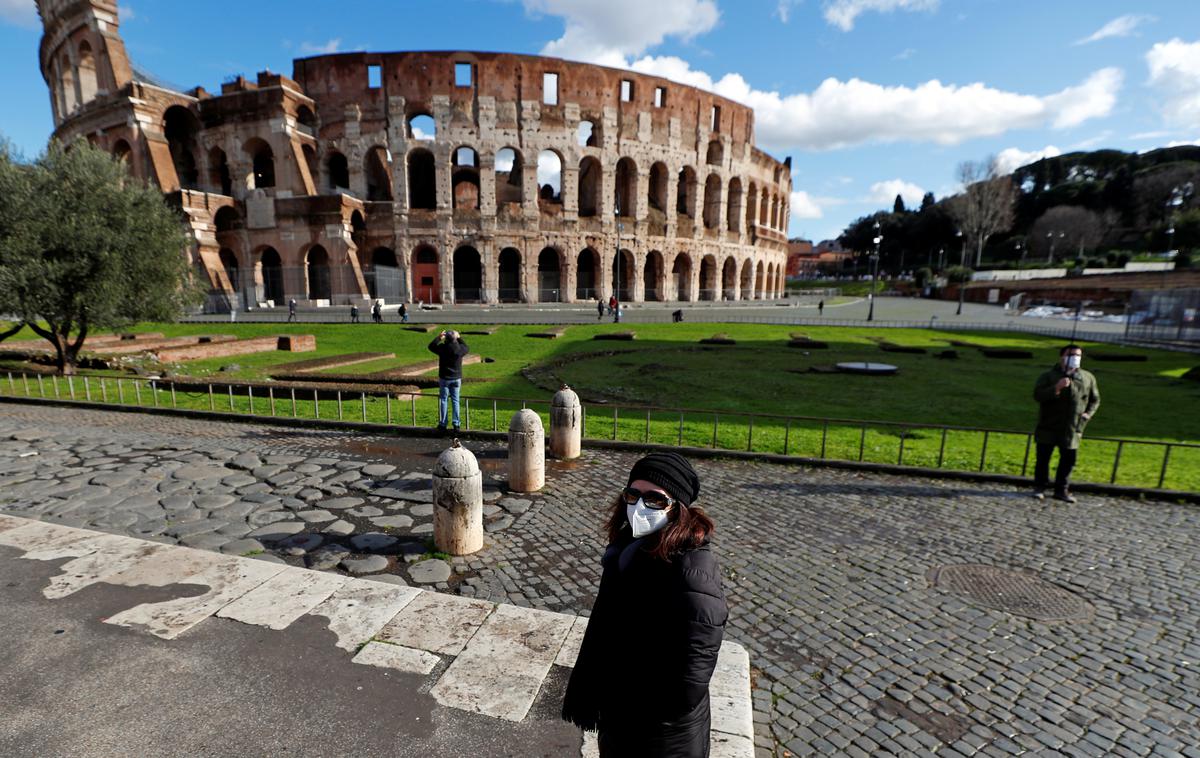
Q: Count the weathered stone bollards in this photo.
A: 3